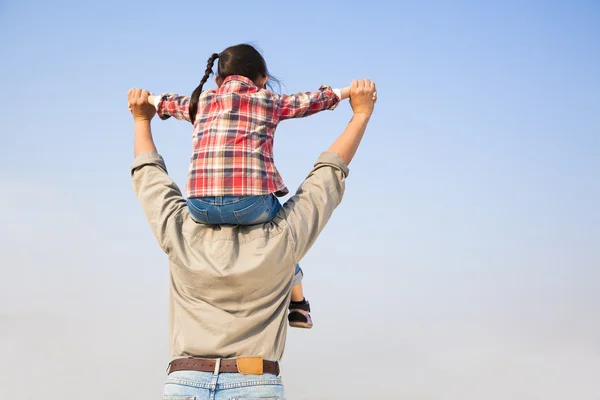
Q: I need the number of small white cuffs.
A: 2